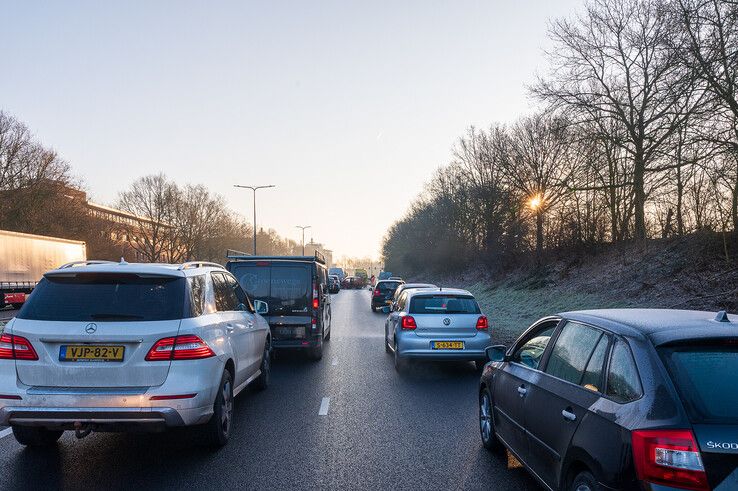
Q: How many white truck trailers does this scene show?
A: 1